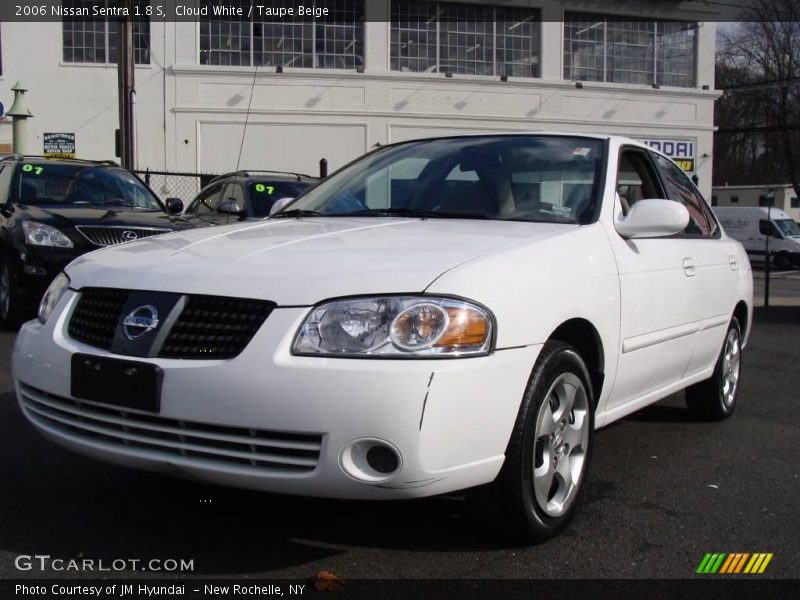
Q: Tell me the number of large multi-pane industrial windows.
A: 4